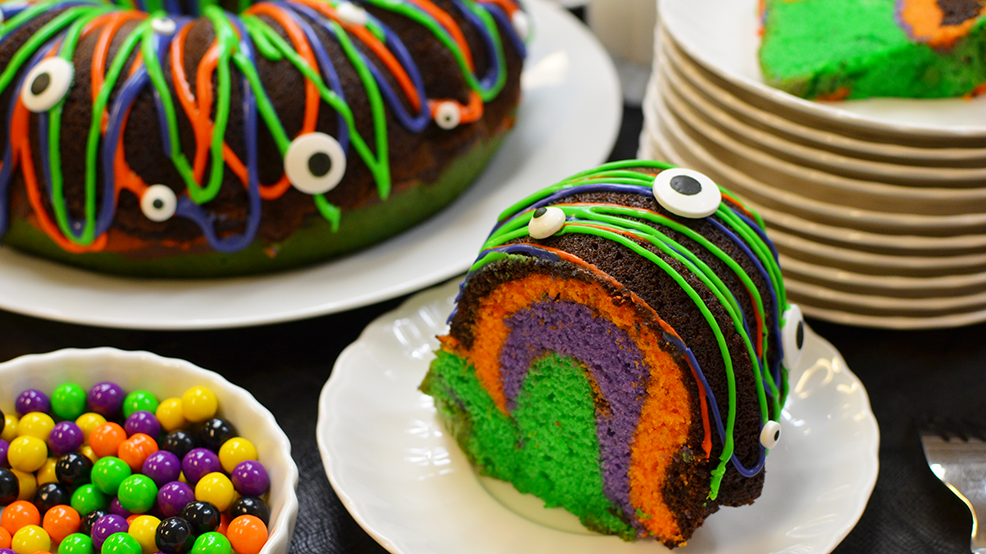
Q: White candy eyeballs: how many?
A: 11